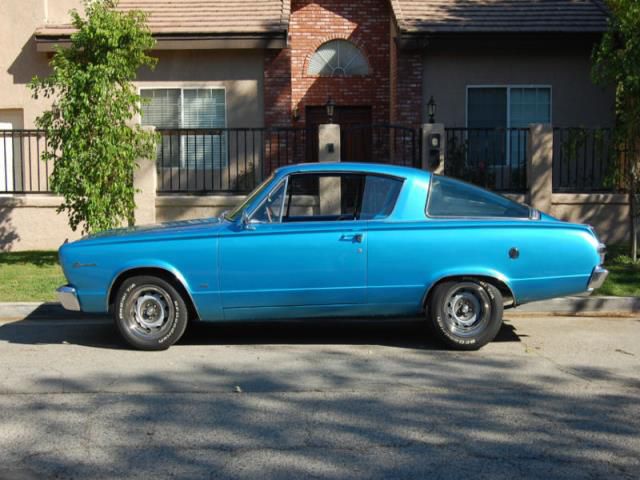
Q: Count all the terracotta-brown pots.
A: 0